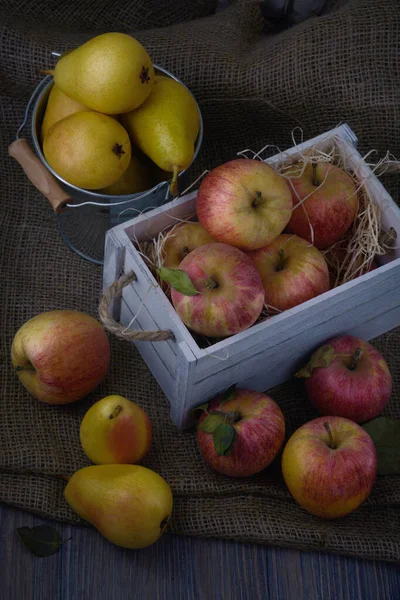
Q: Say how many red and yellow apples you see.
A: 9